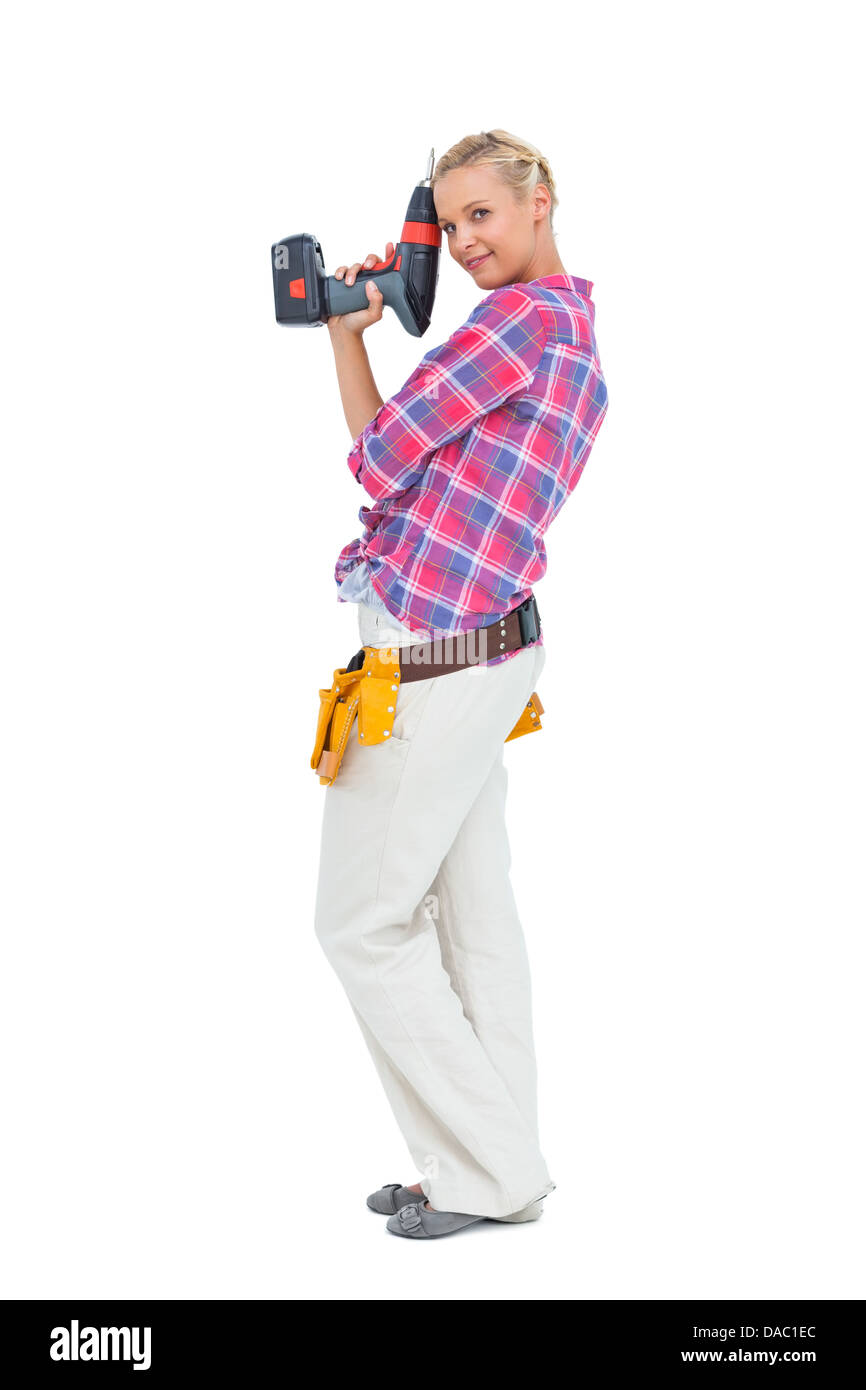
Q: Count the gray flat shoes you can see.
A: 2